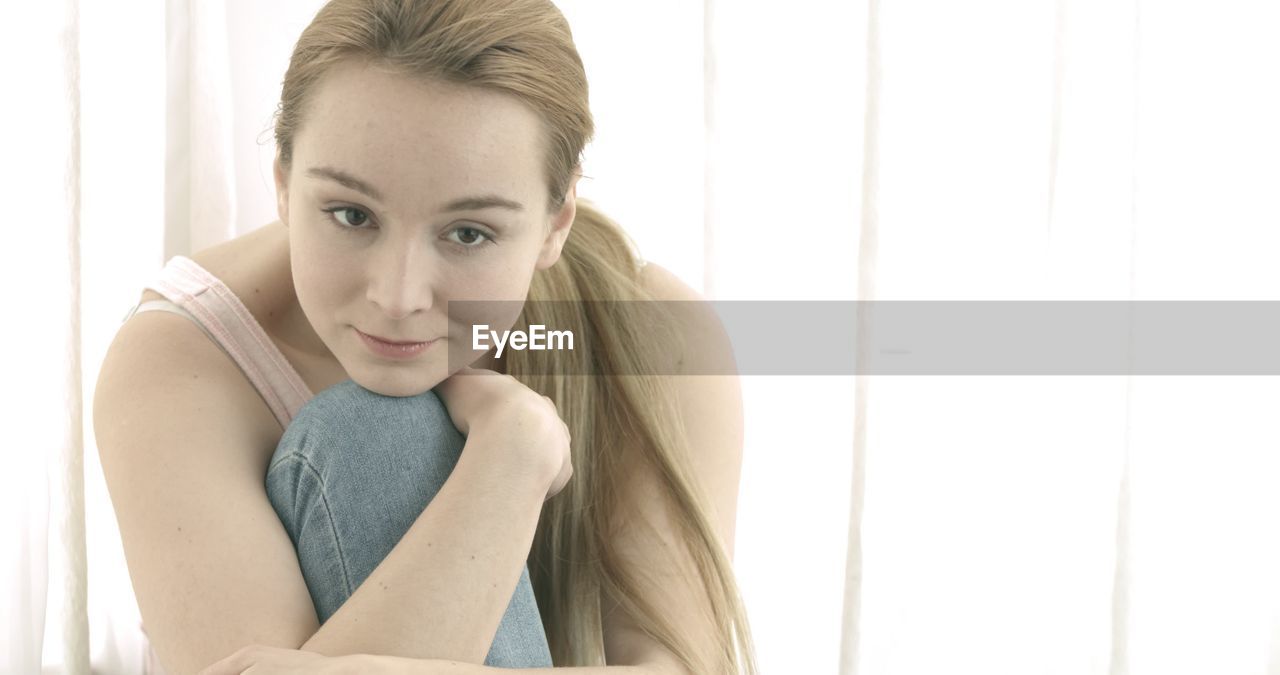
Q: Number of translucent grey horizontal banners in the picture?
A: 1